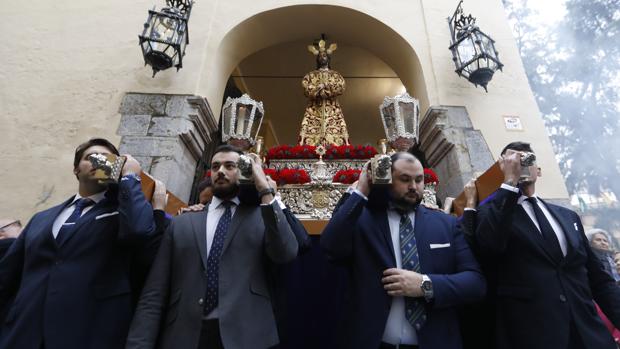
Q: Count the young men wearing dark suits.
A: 4